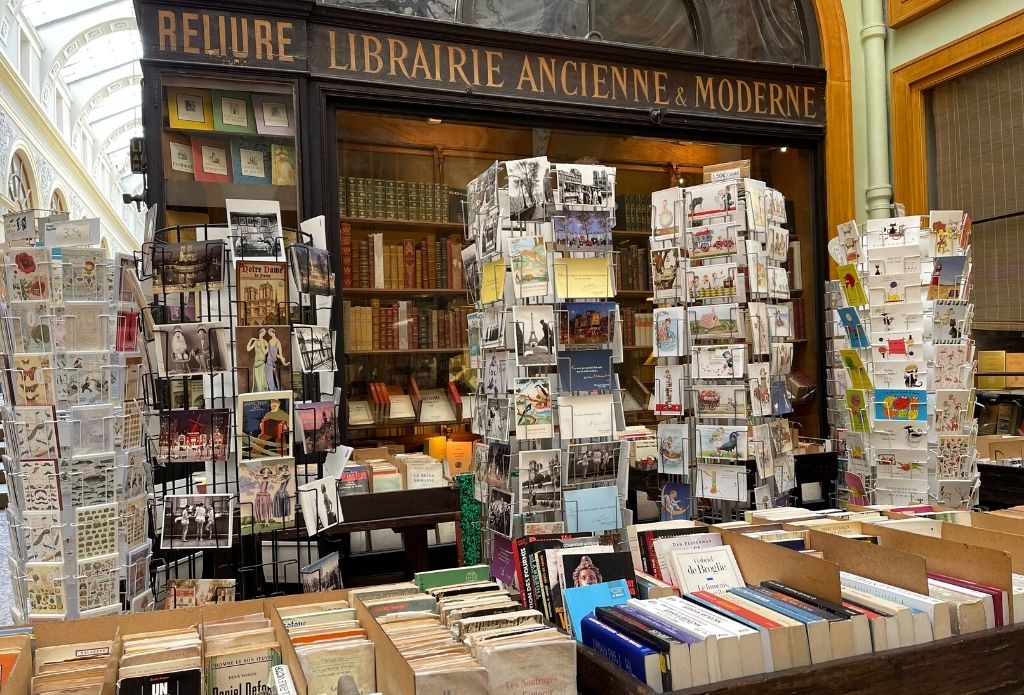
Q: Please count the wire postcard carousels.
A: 5